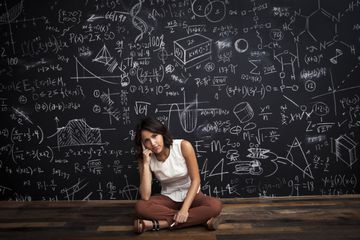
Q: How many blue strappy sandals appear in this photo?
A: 0